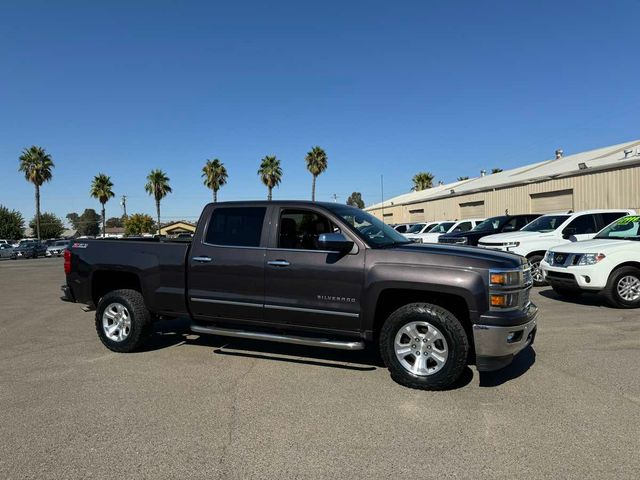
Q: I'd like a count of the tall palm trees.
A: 6